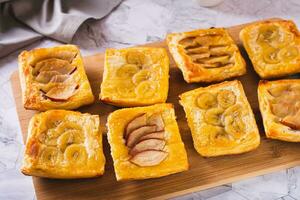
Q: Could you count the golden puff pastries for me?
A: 8